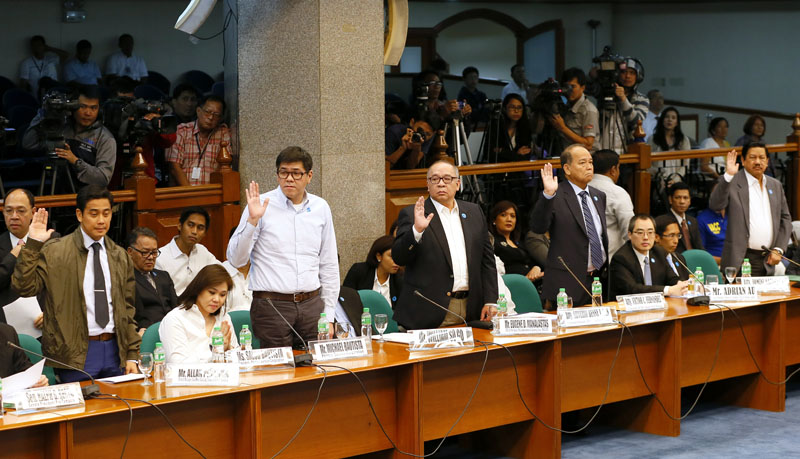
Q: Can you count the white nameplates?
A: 10